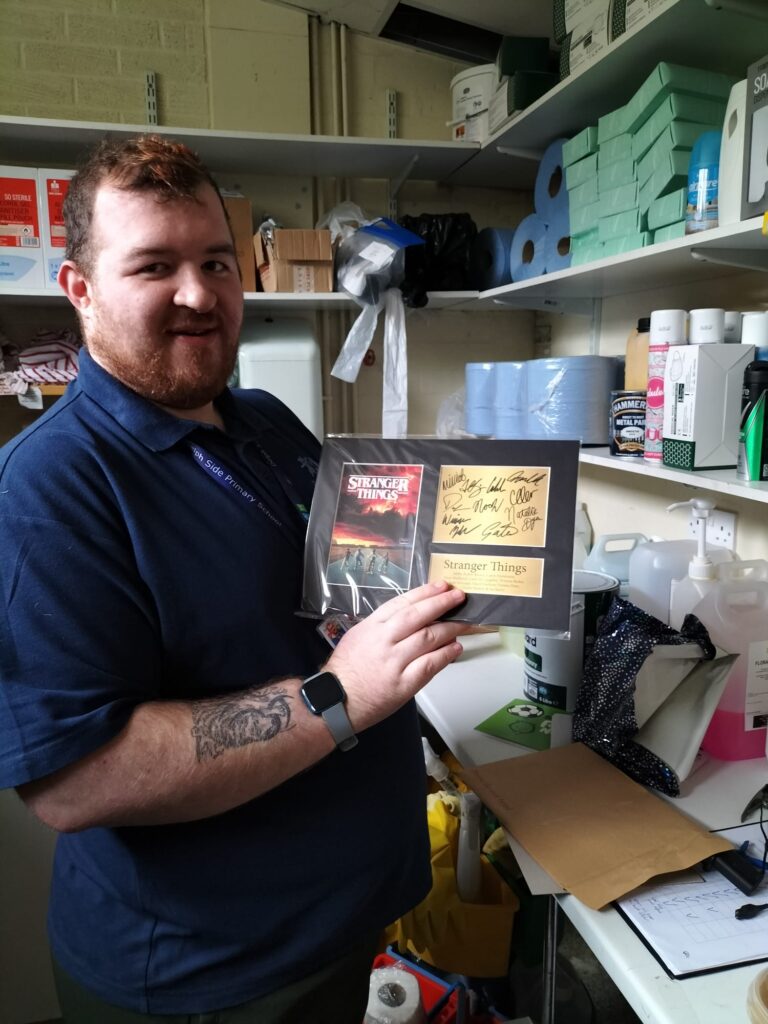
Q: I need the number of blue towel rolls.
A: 7